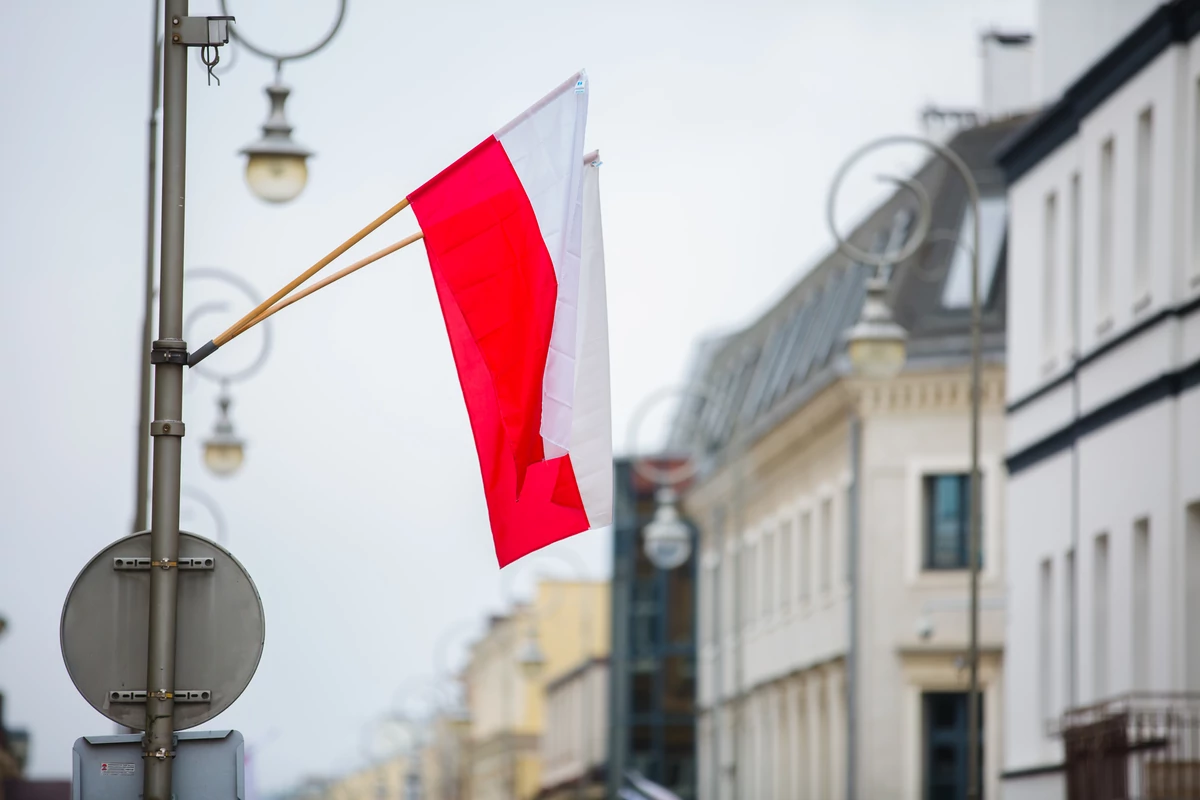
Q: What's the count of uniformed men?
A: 0